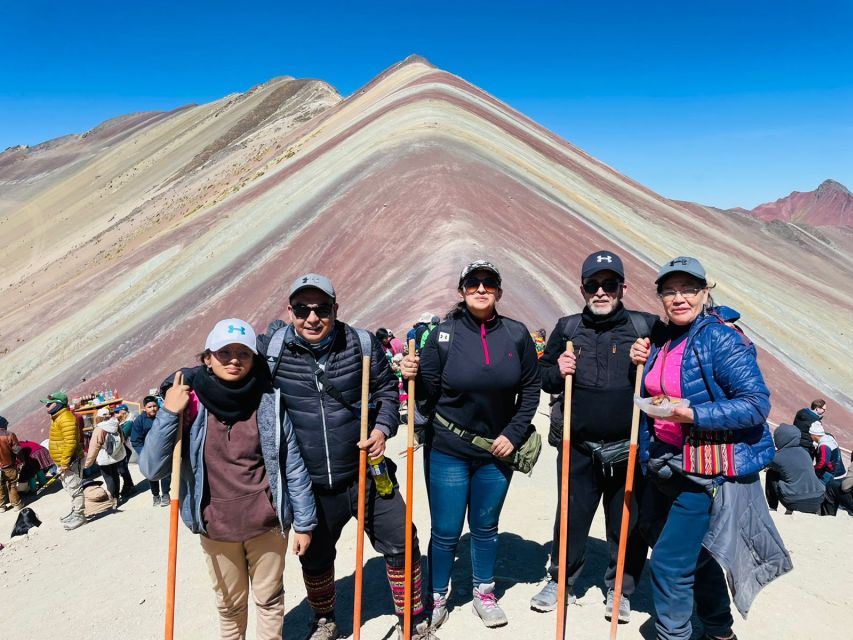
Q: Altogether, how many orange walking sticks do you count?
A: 5